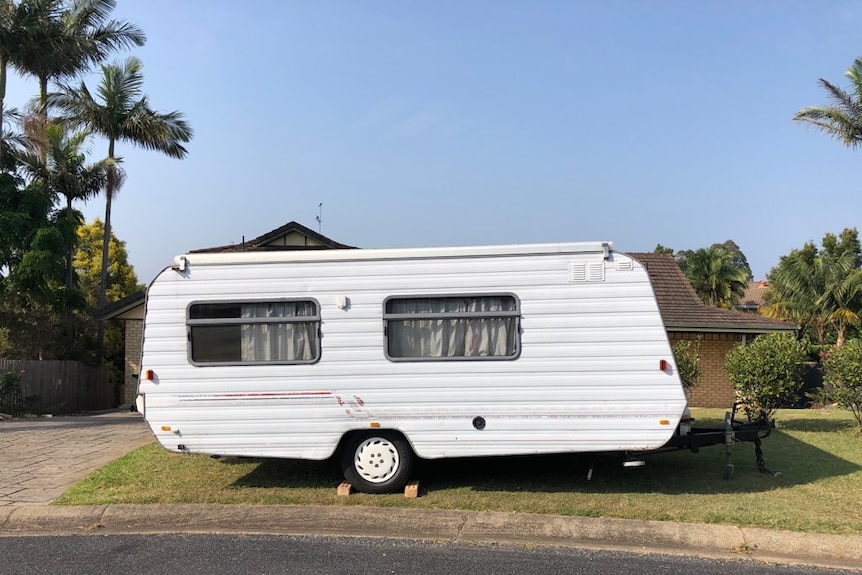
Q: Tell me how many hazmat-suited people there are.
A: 0